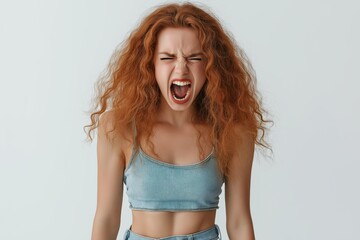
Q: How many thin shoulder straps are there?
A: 2